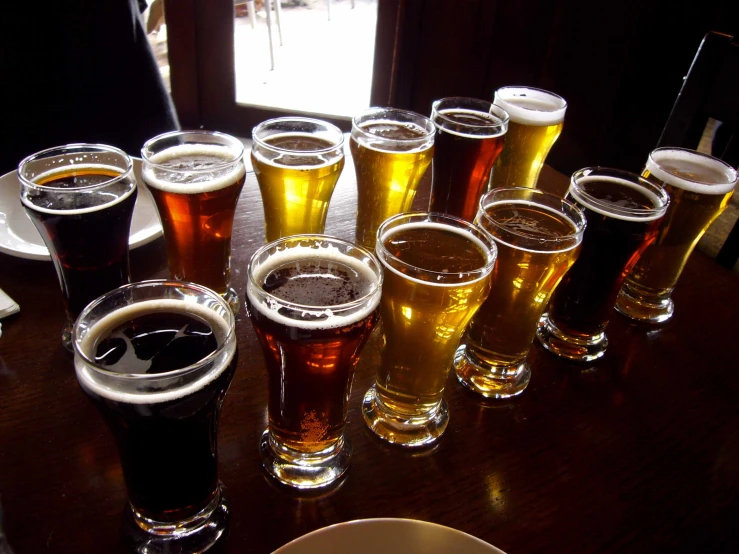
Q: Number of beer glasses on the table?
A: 12